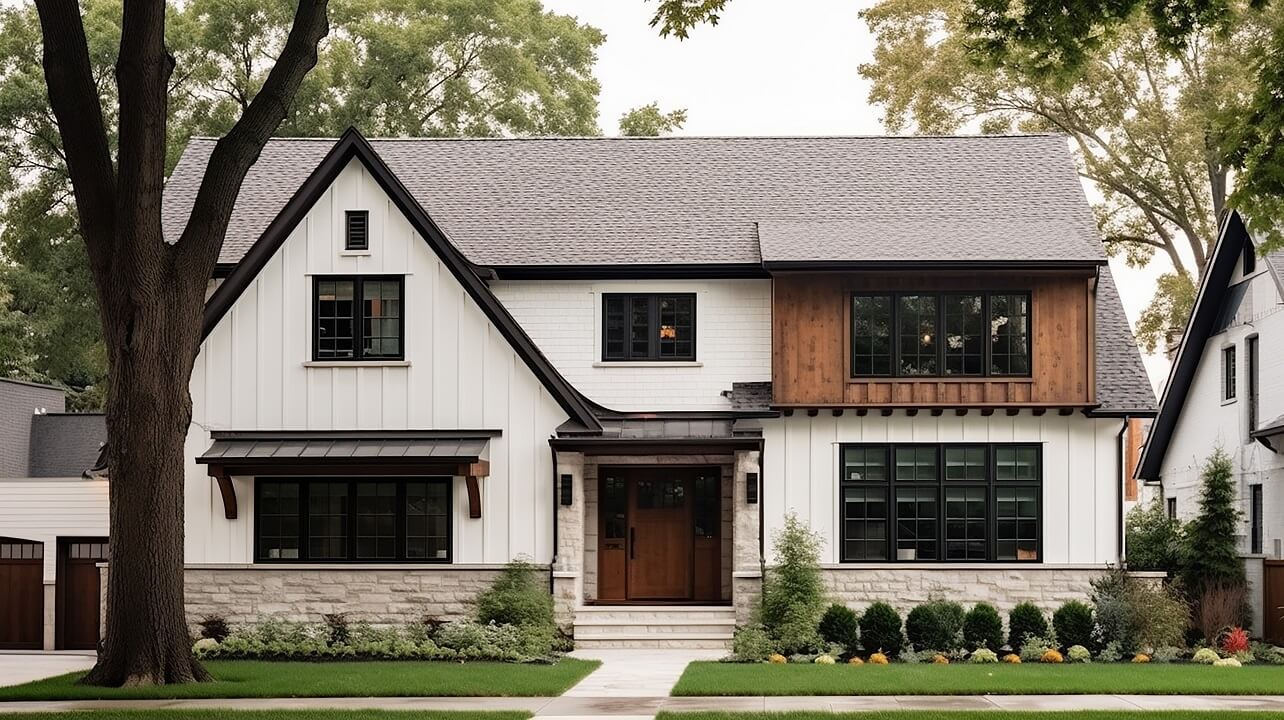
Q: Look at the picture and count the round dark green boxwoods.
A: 6